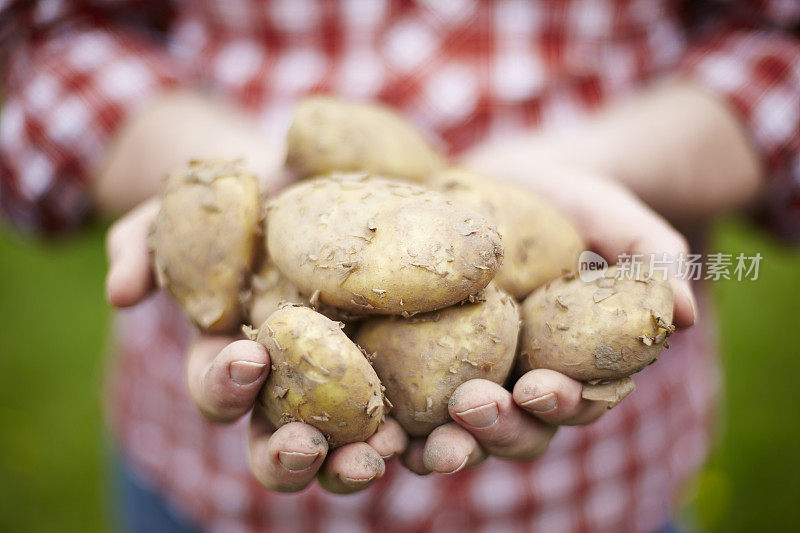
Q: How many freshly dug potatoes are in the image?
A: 8